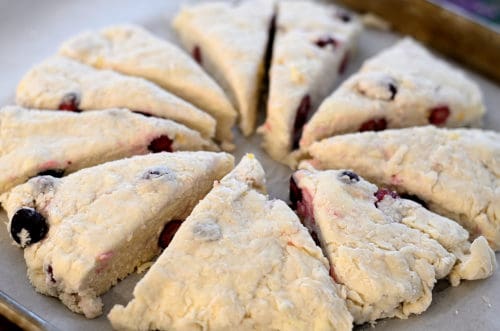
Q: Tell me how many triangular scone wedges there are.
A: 10